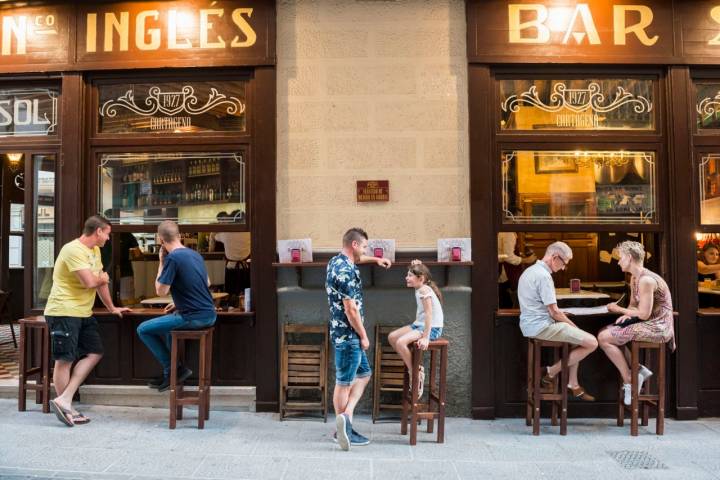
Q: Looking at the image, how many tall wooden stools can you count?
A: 5